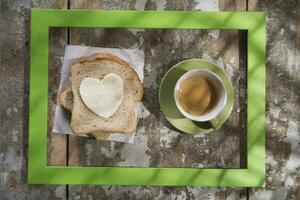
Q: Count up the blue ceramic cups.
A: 0